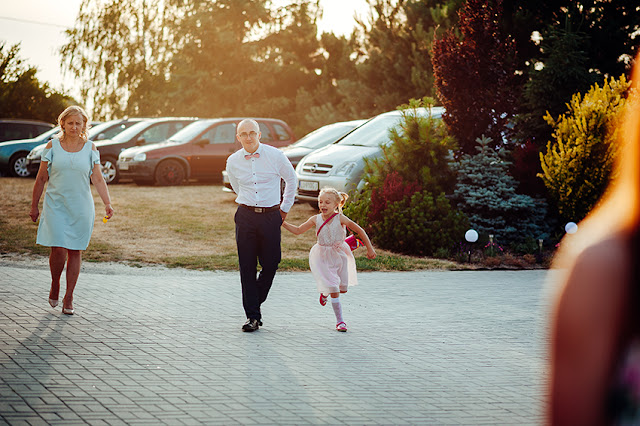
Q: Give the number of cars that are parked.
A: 7